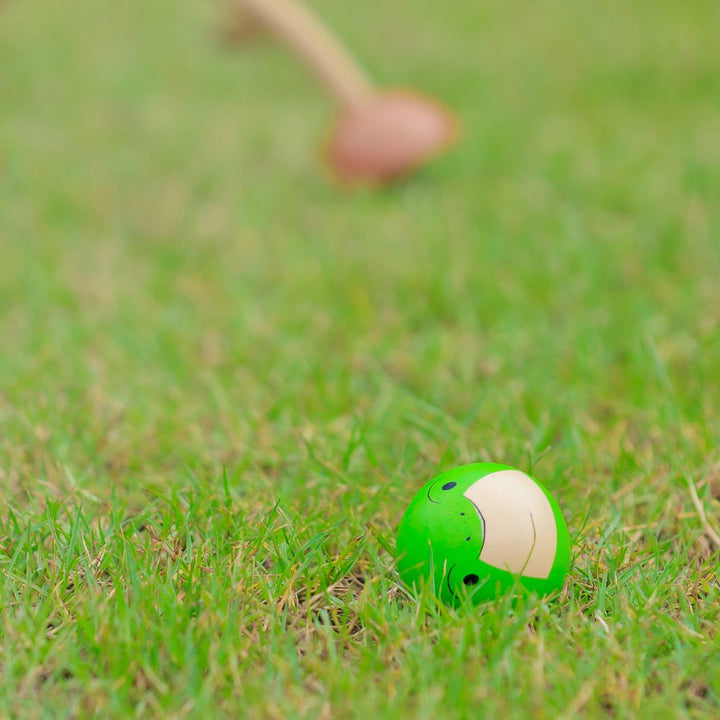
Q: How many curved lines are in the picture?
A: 3